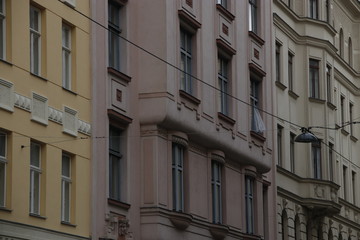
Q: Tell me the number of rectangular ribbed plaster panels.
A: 3